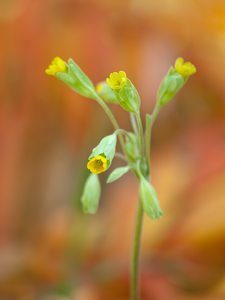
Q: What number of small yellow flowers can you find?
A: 4